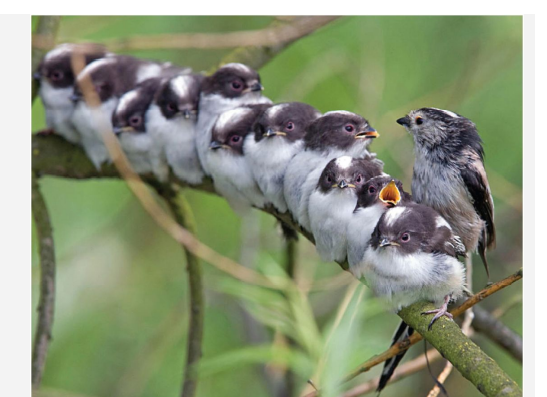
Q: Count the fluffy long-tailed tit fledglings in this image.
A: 11